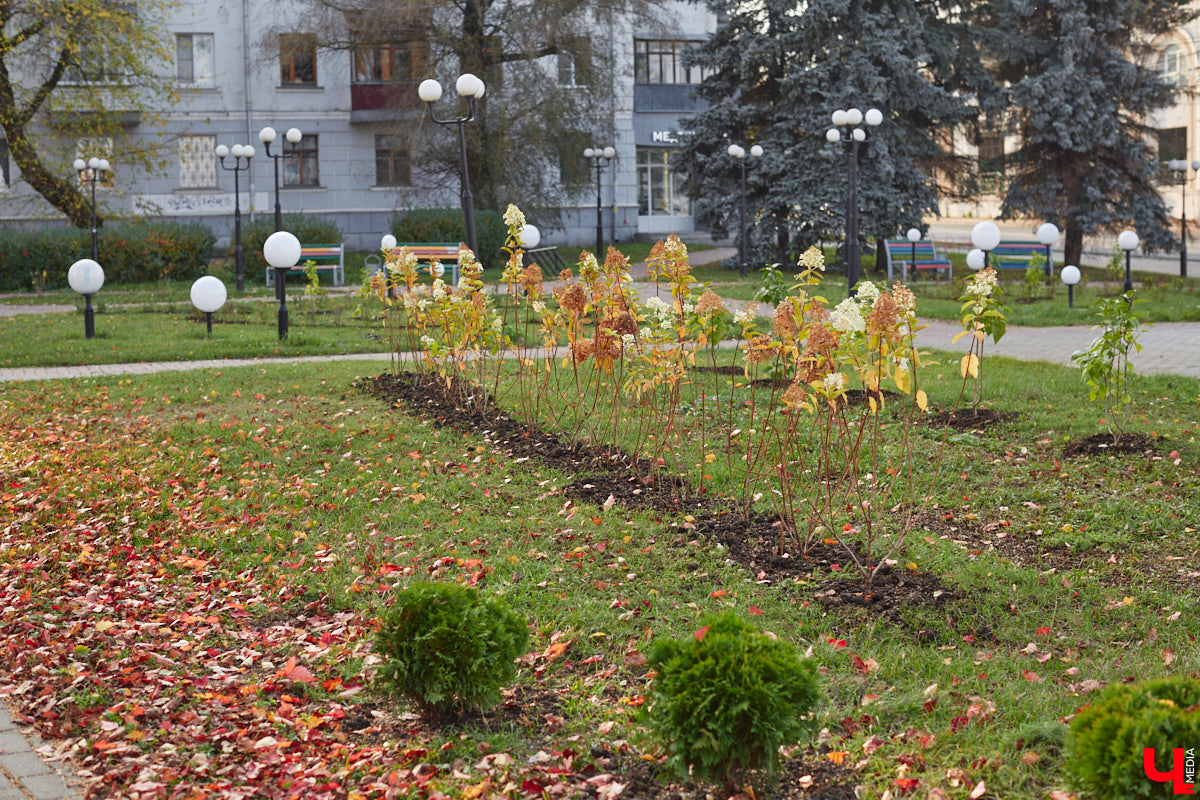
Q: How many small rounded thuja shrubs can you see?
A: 3